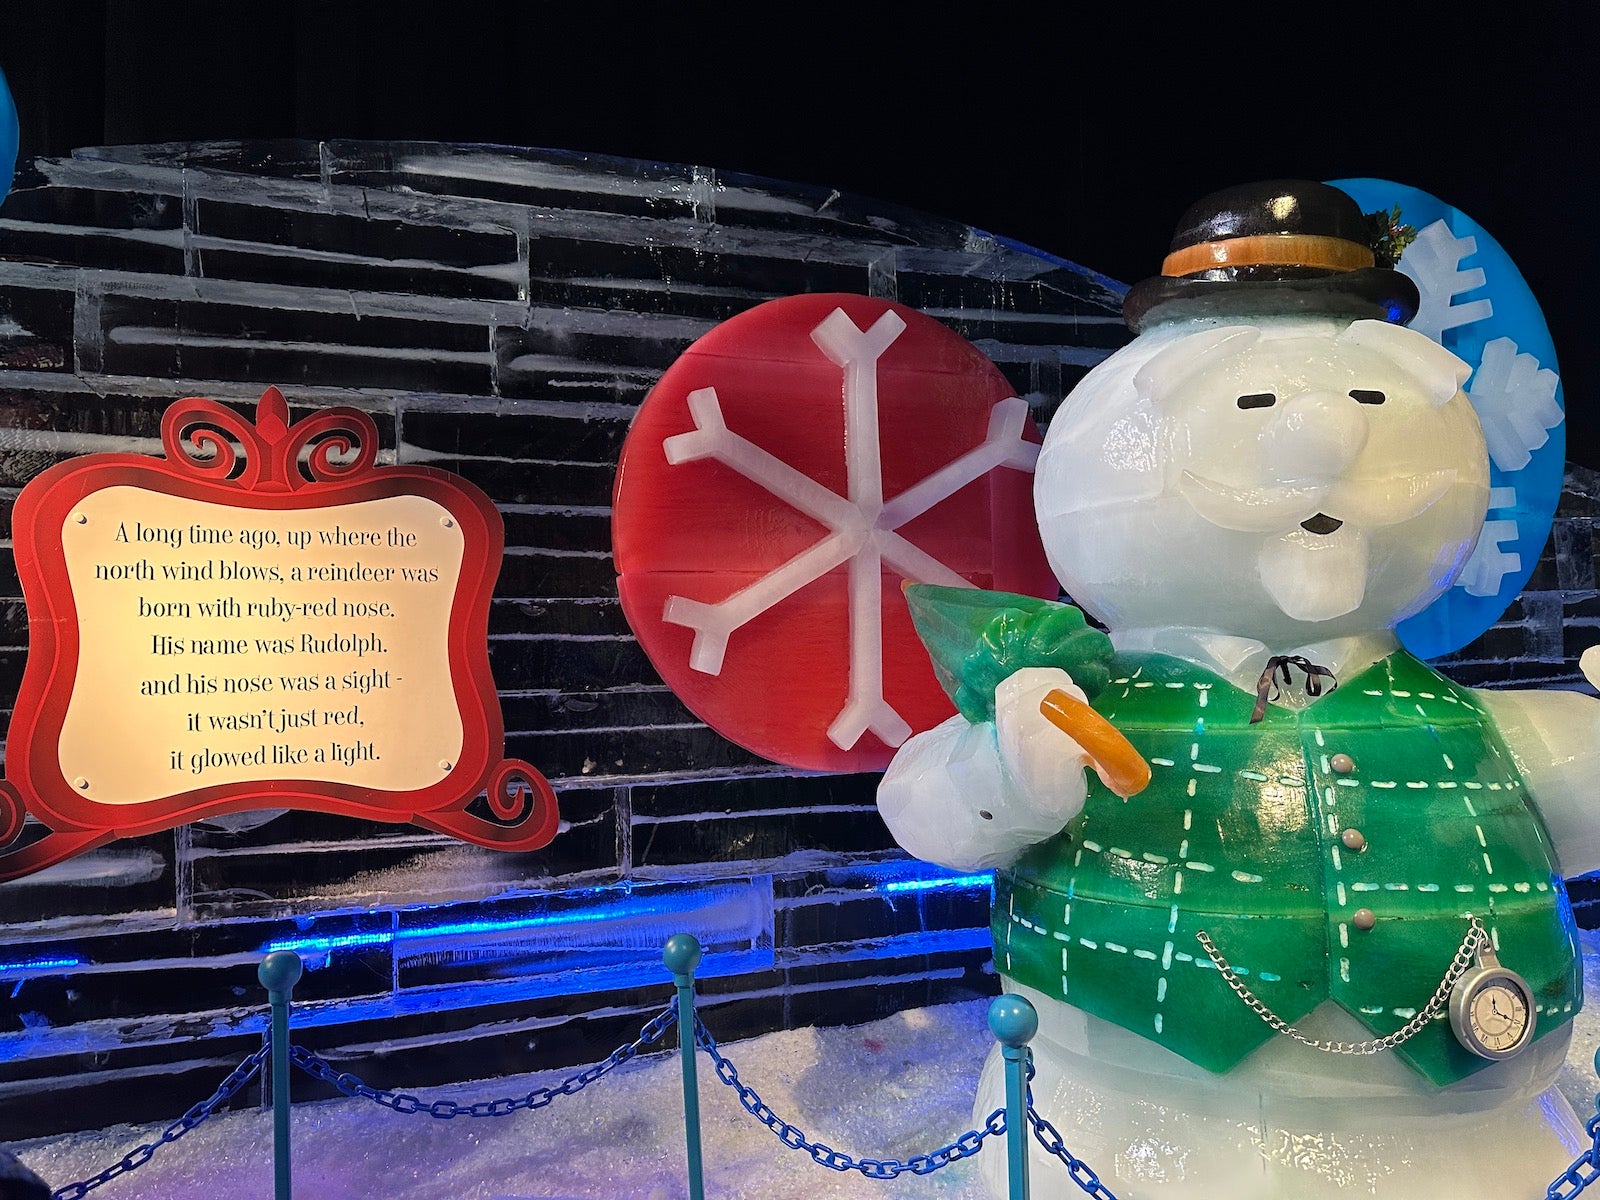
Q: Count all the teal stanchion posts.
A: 3